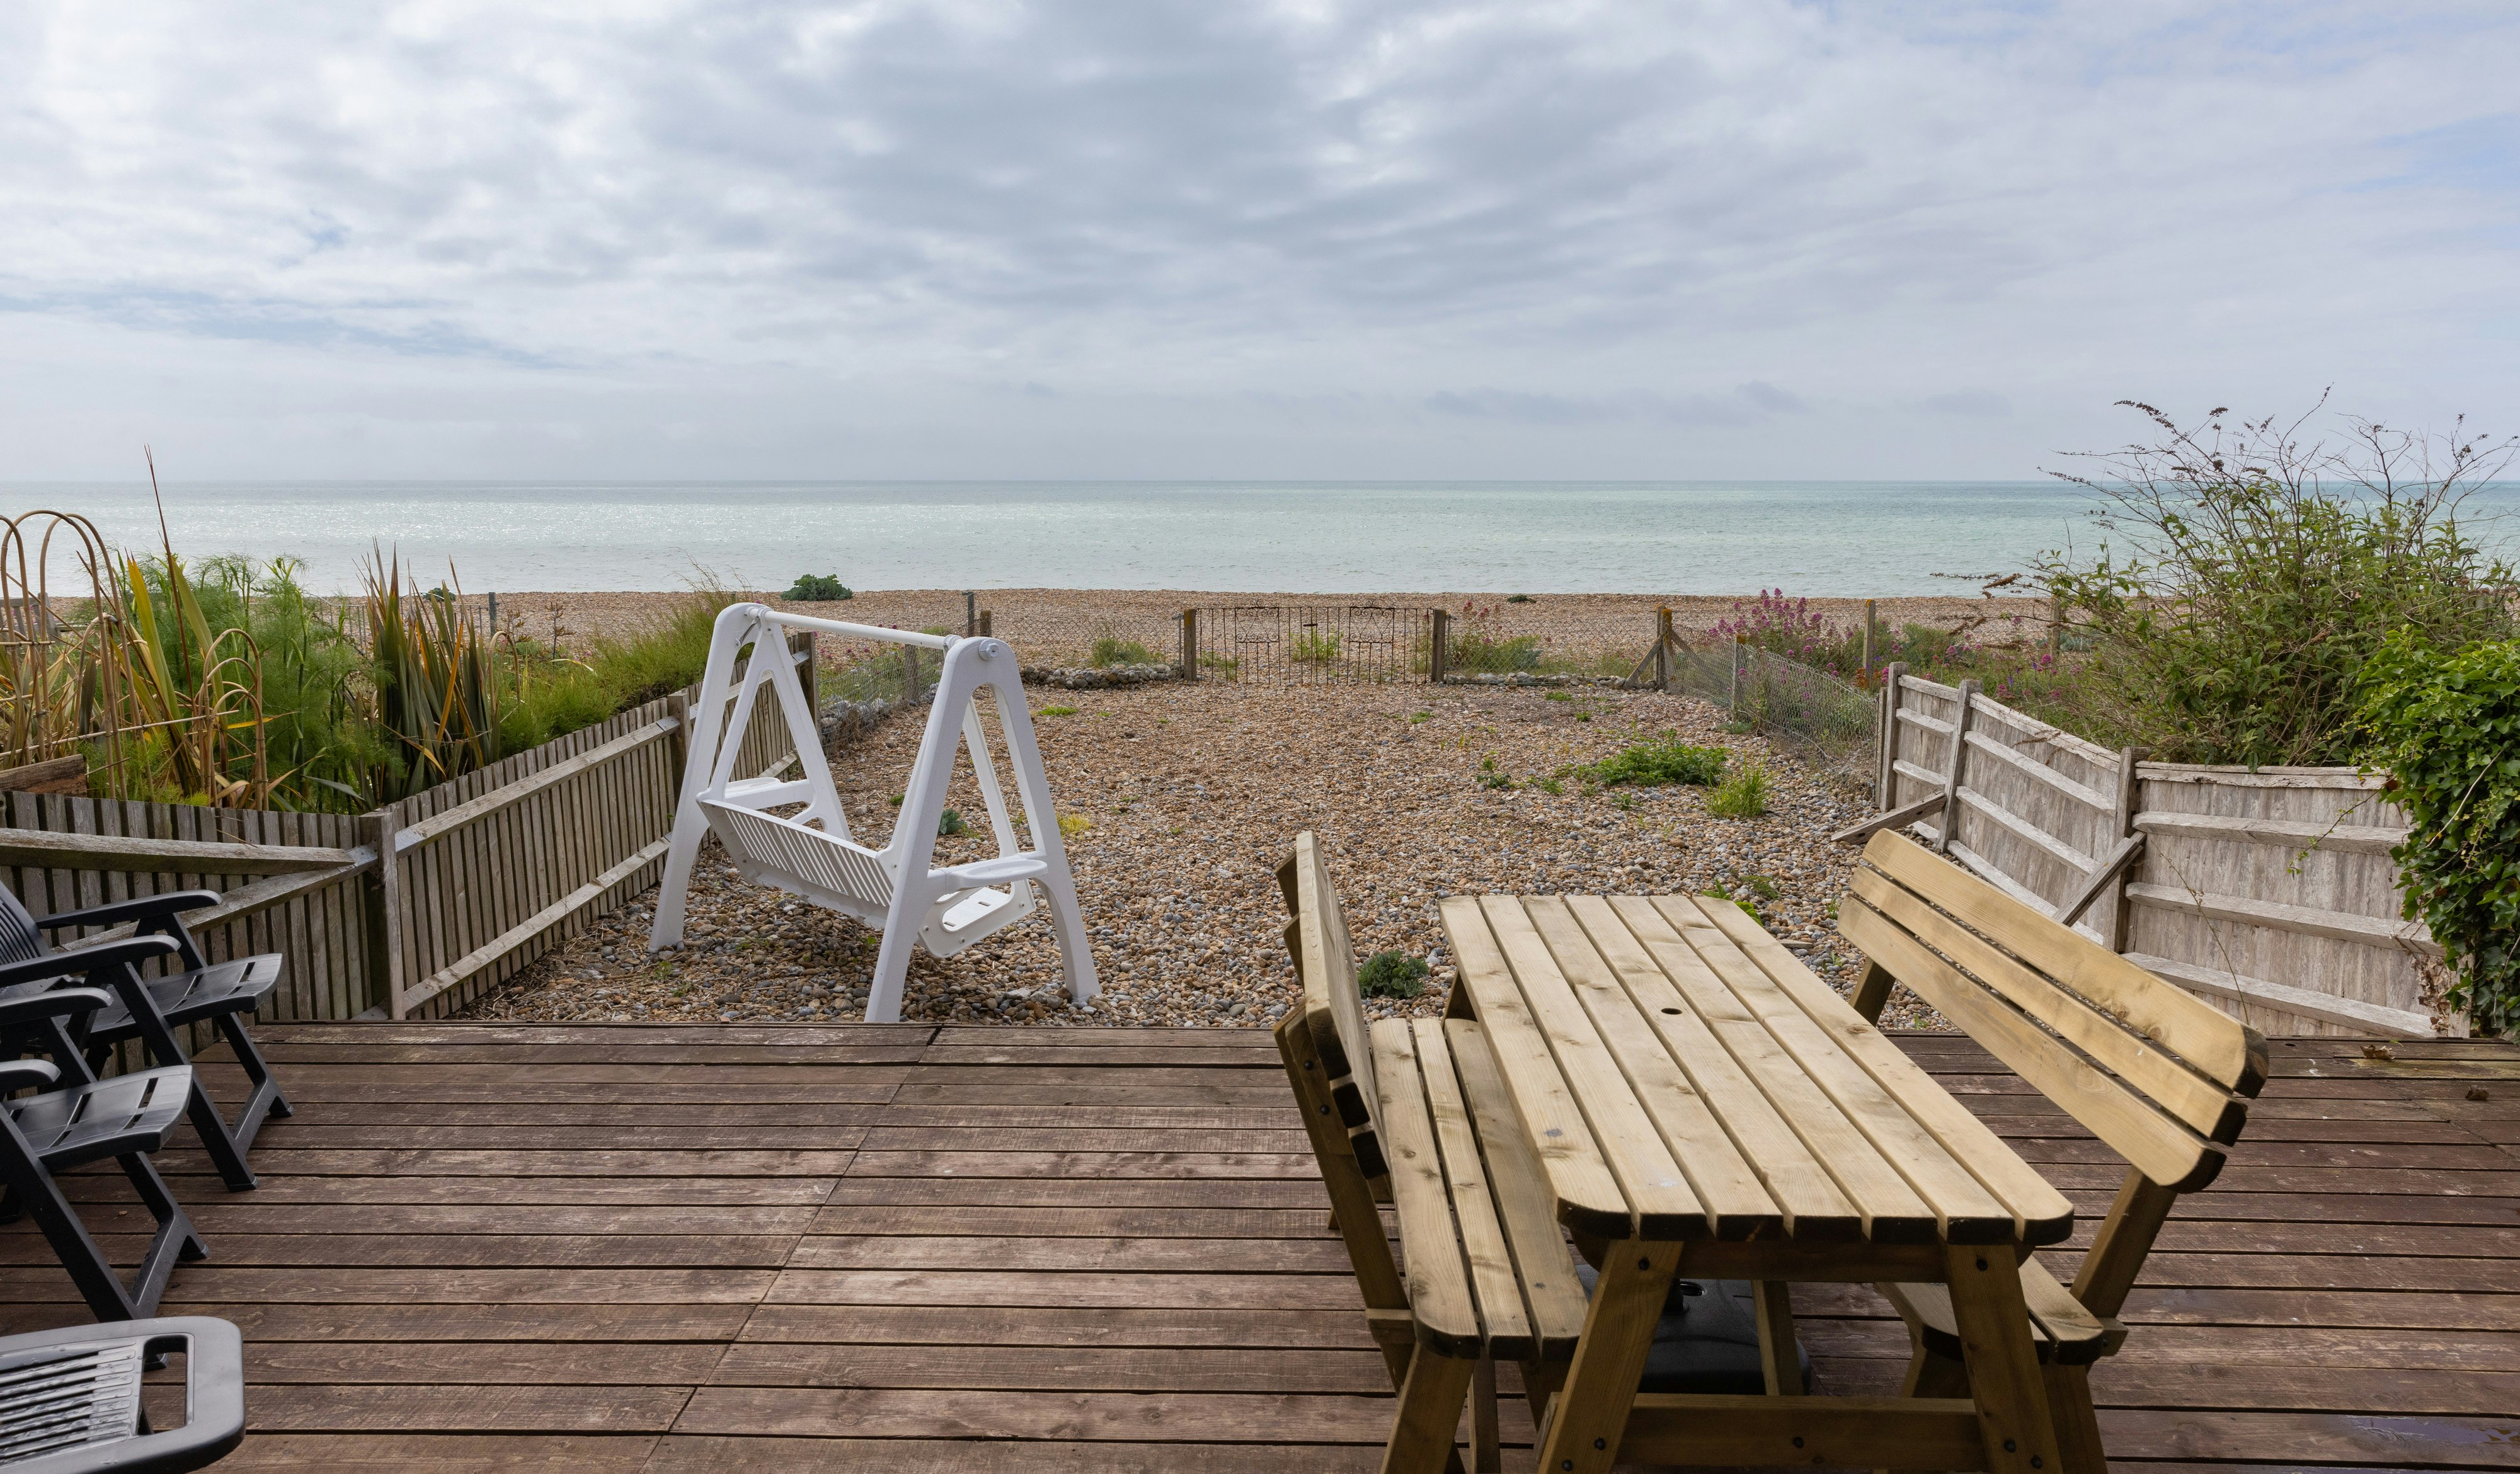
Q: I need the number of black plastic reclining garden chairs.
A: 3